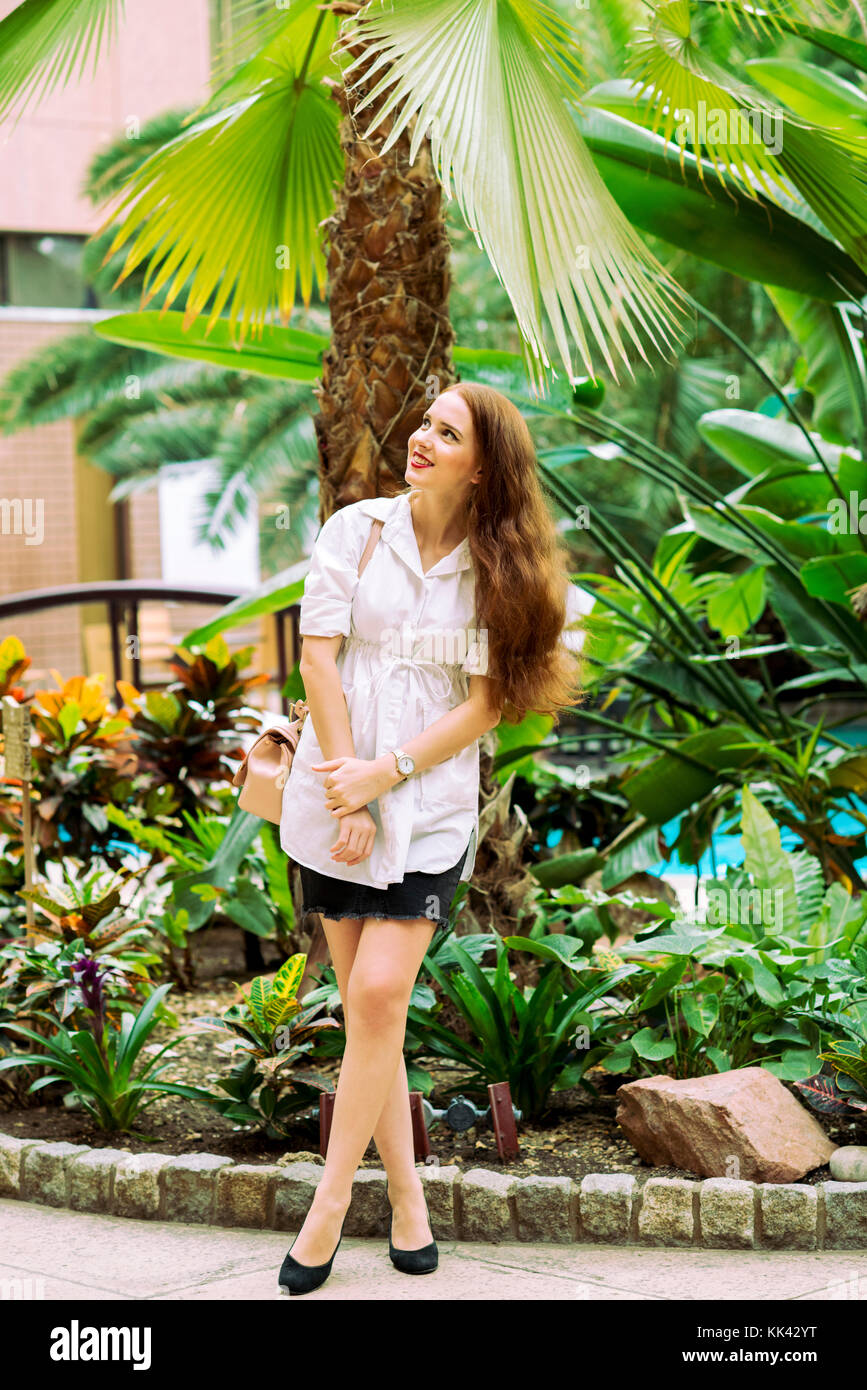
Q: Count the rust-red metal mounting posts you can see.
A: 3